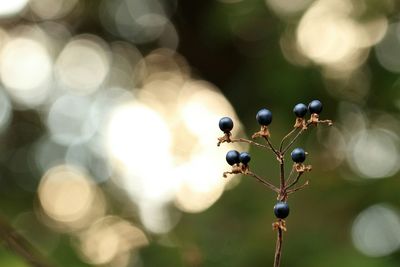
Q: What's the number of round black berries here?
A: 8